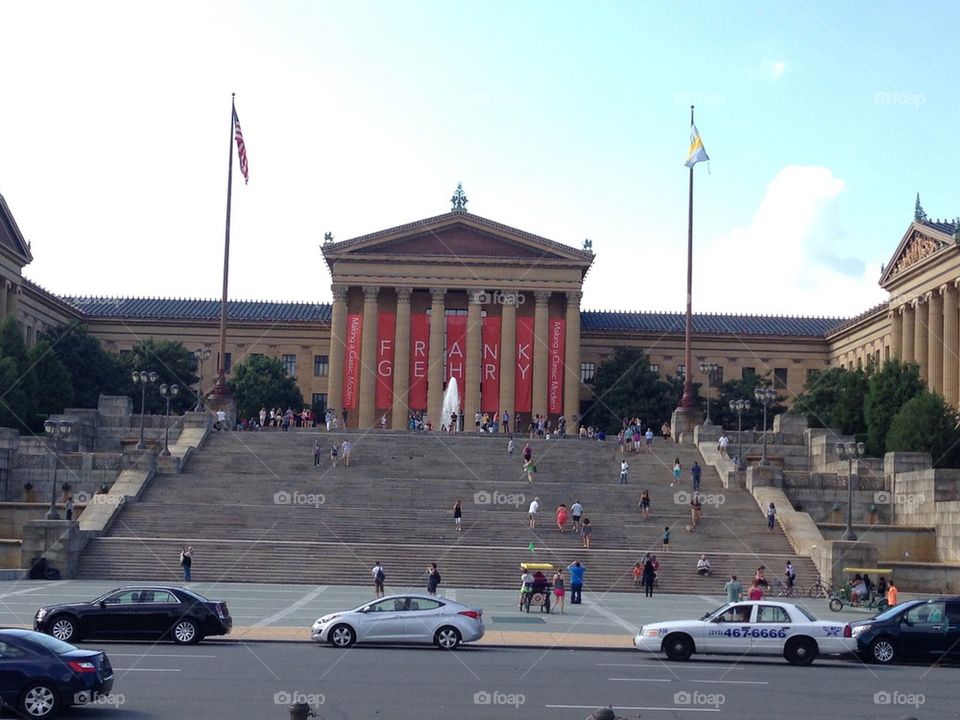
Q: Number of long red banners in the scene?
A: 7